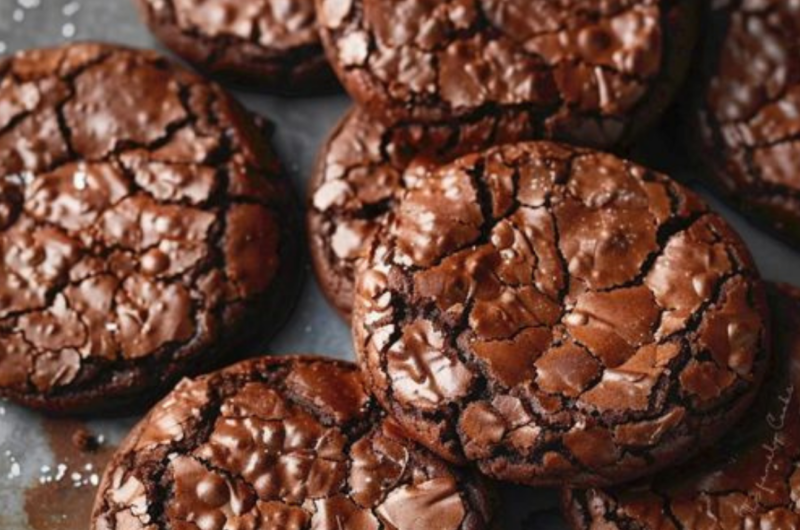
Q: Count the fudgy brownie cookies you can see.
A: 8